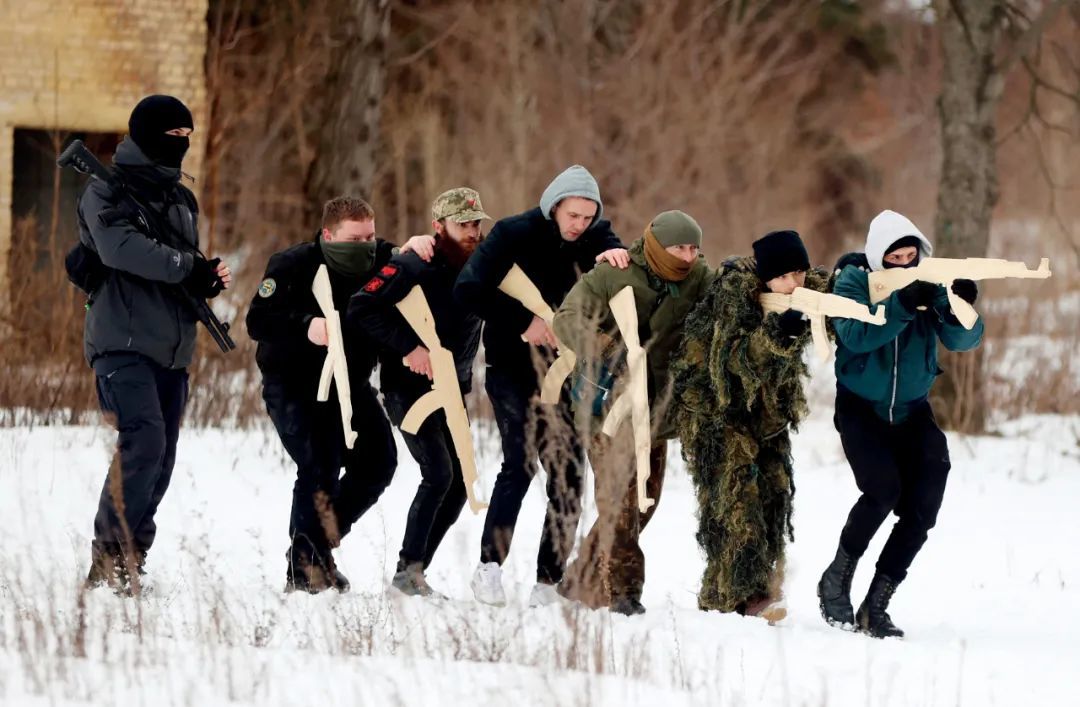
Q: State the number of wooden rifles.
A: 6